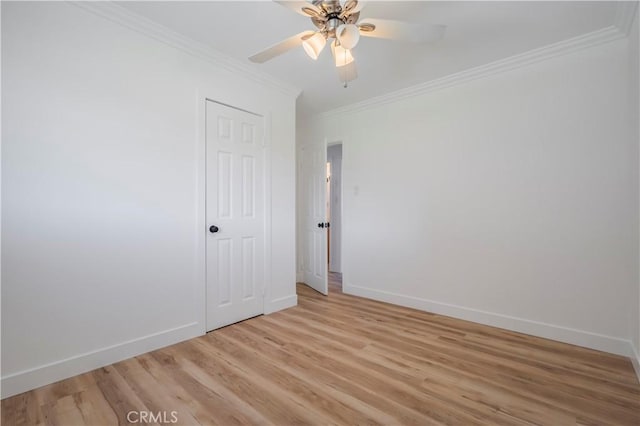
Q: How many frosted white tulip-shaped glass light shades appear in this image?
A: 3